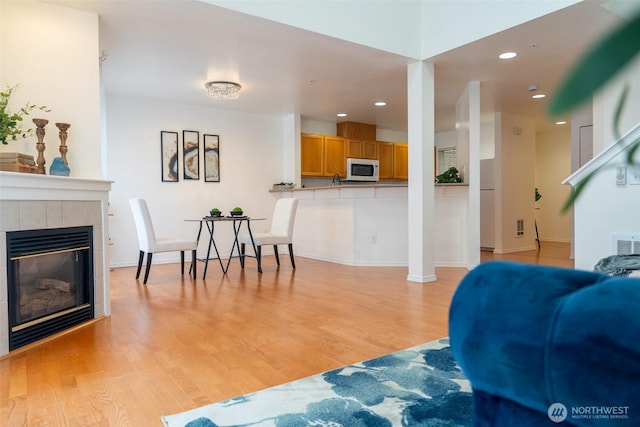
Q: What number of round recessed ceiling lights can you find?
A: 5